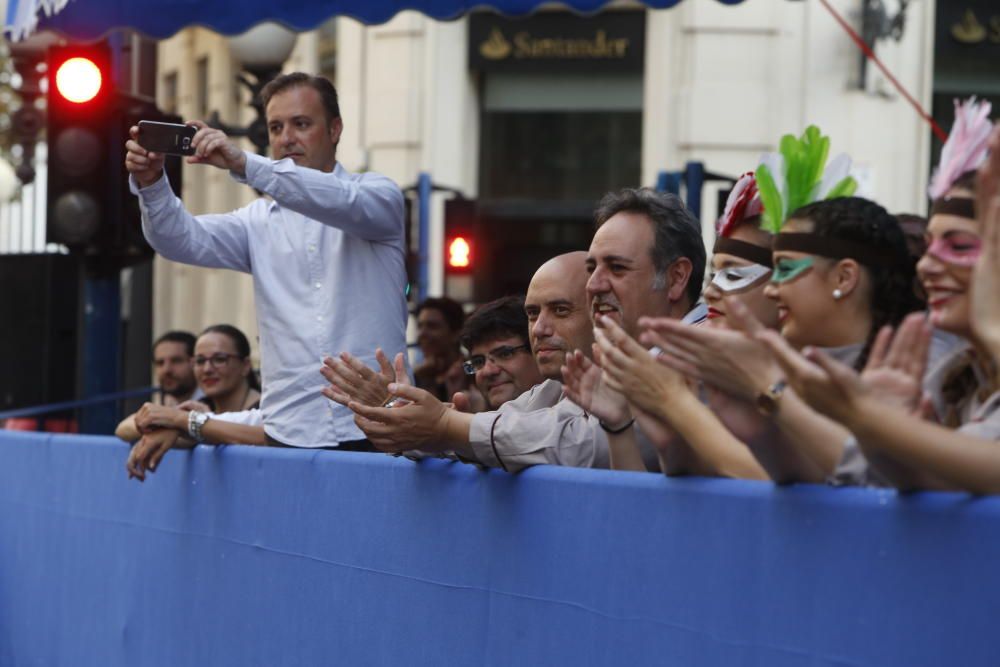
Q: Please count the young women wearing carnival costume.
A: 3